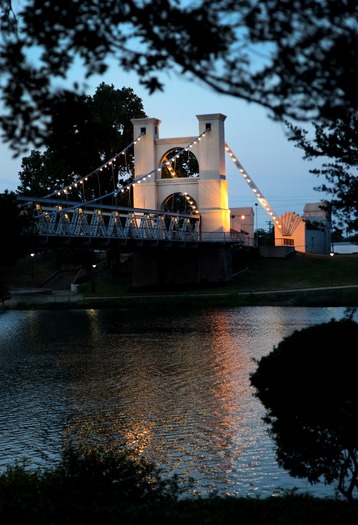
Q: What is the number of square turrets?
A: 2